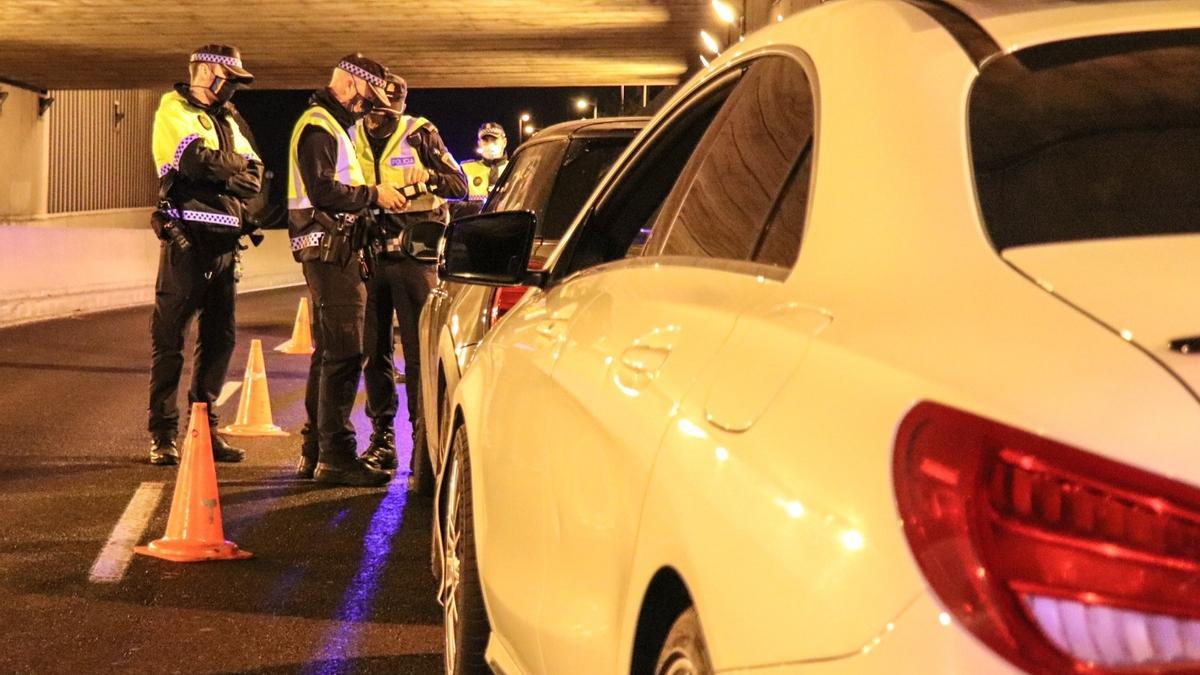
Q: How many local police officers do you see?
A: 4